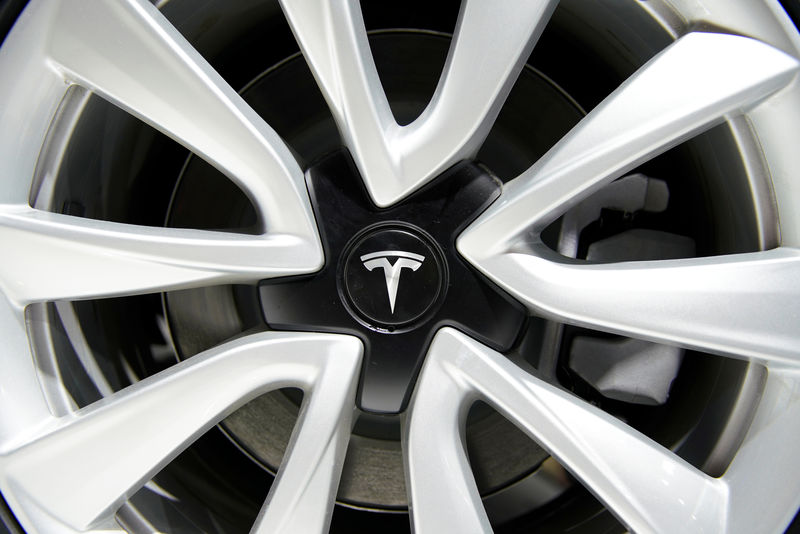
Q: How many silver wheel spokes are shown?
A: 10